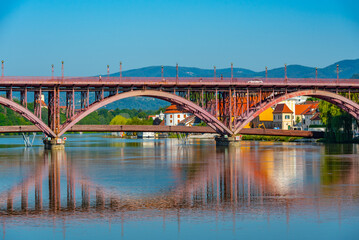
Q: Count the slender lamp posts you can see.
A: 13